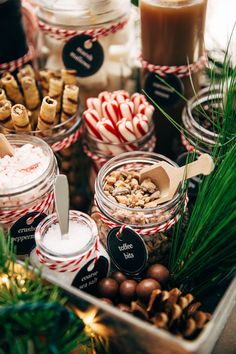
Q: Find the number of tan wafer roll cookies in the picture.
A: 12